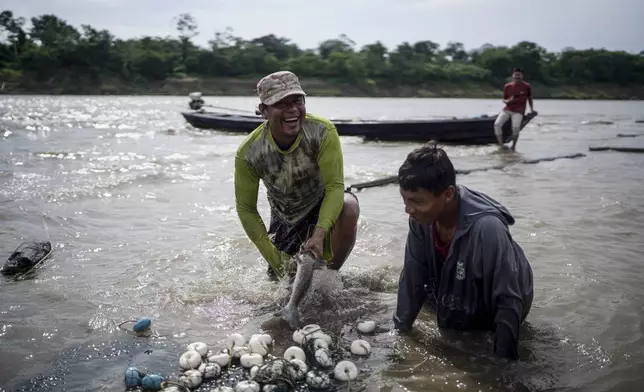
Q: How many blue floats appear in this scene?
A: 3